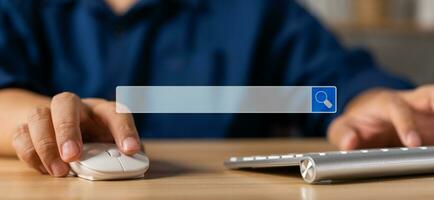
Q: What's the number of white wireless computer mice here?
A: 1